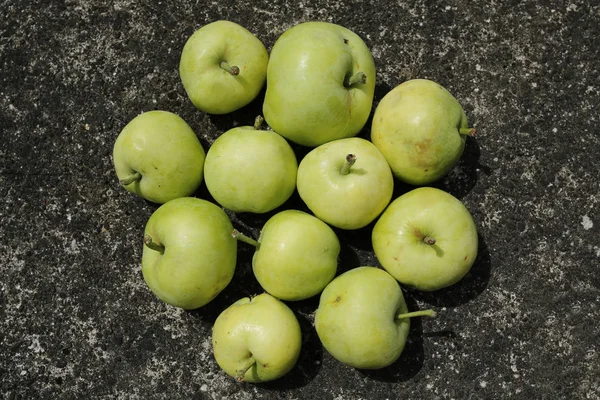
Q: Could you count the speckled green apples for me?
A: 11